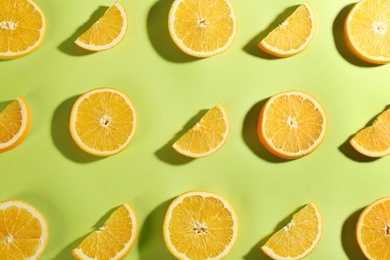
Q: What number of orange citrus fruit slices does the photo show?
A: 15